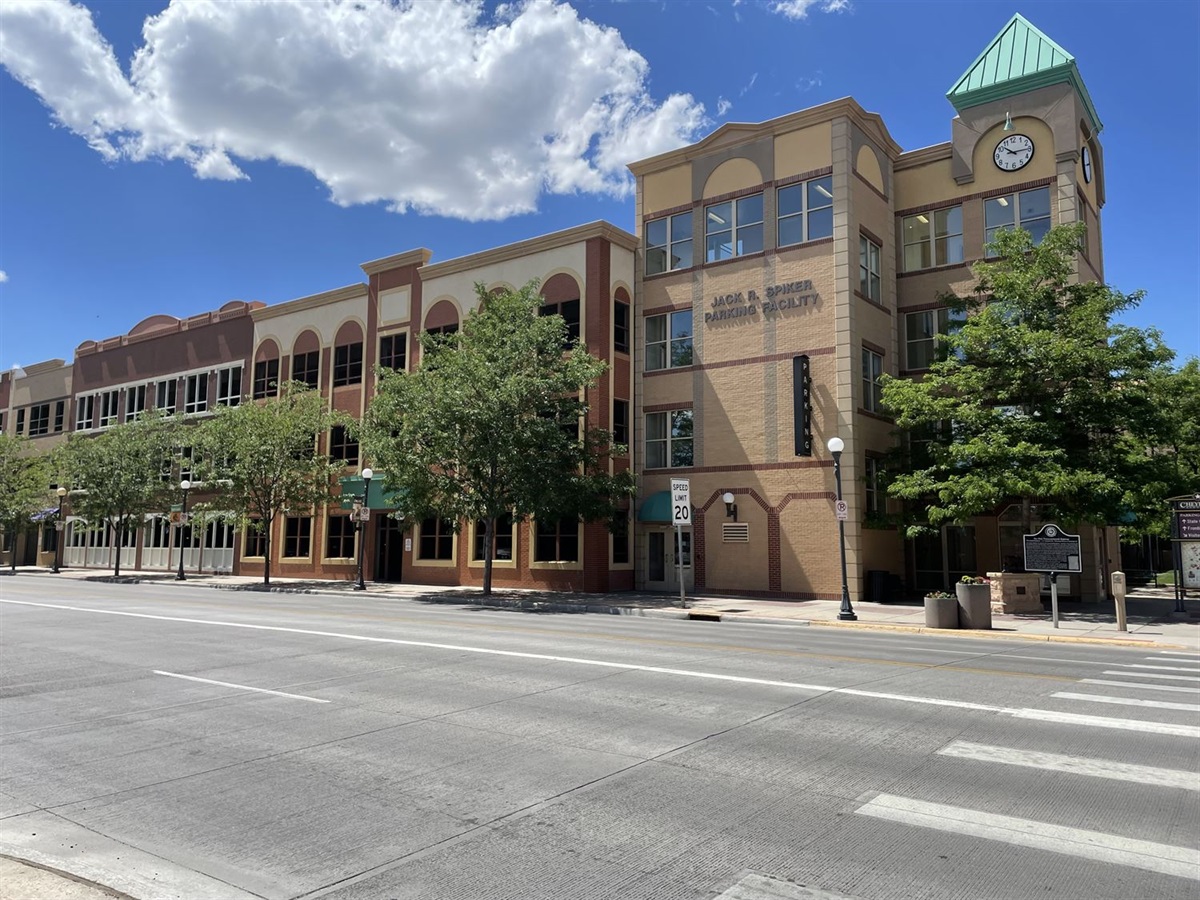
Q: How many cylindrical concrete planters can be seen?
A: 2